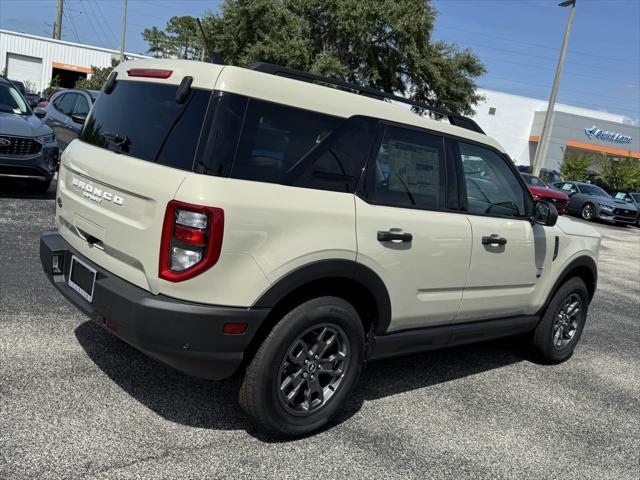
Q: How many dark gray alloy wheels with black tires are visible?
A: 2